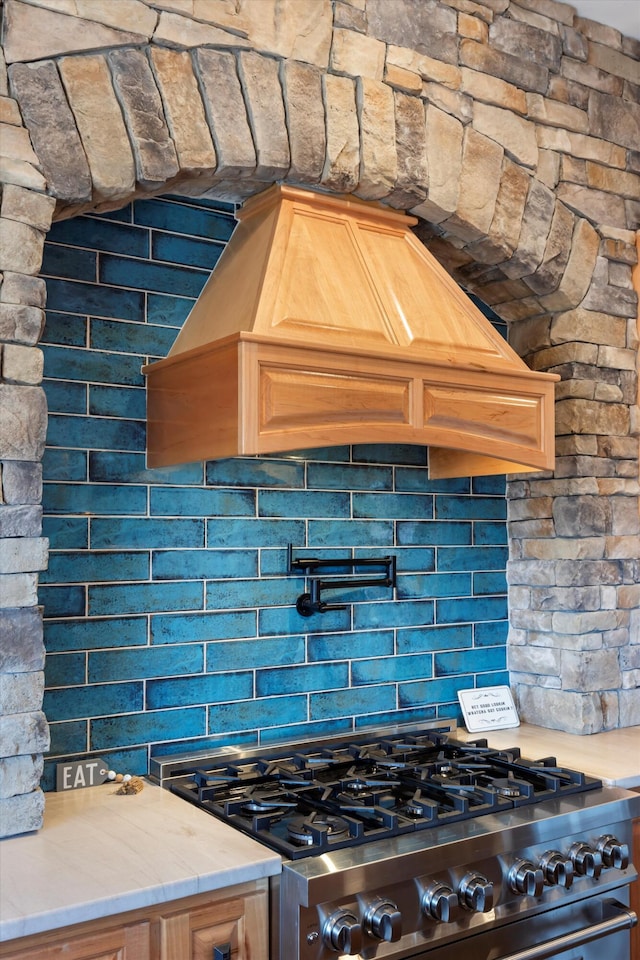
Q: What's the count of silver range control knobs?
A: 8